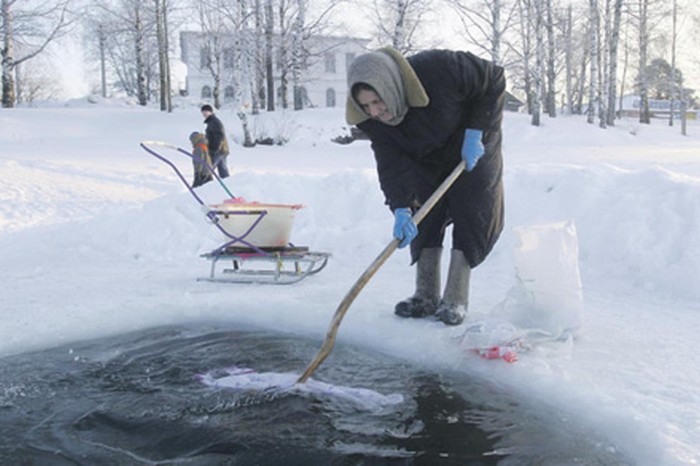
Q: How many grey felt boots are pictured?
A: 2